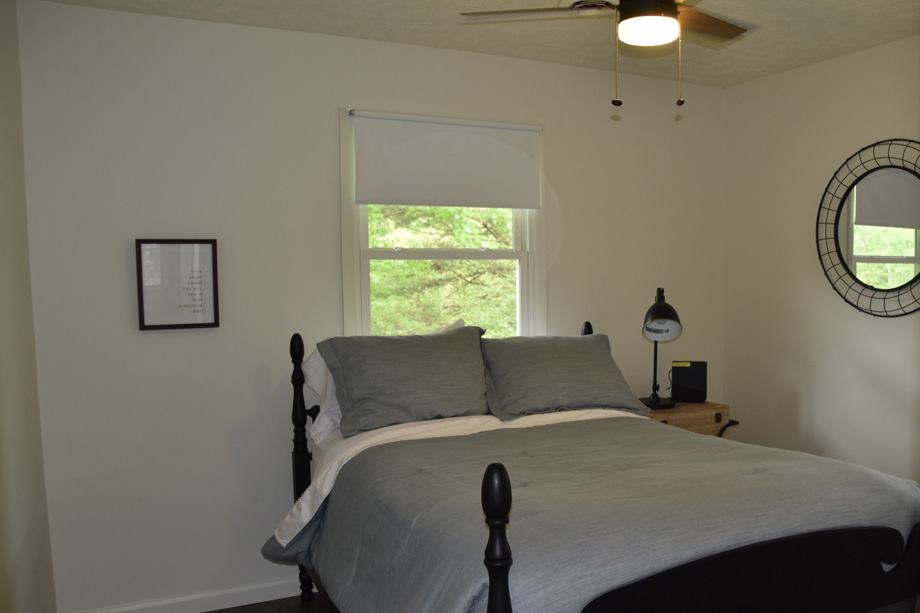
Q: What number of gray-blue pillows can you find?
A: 2